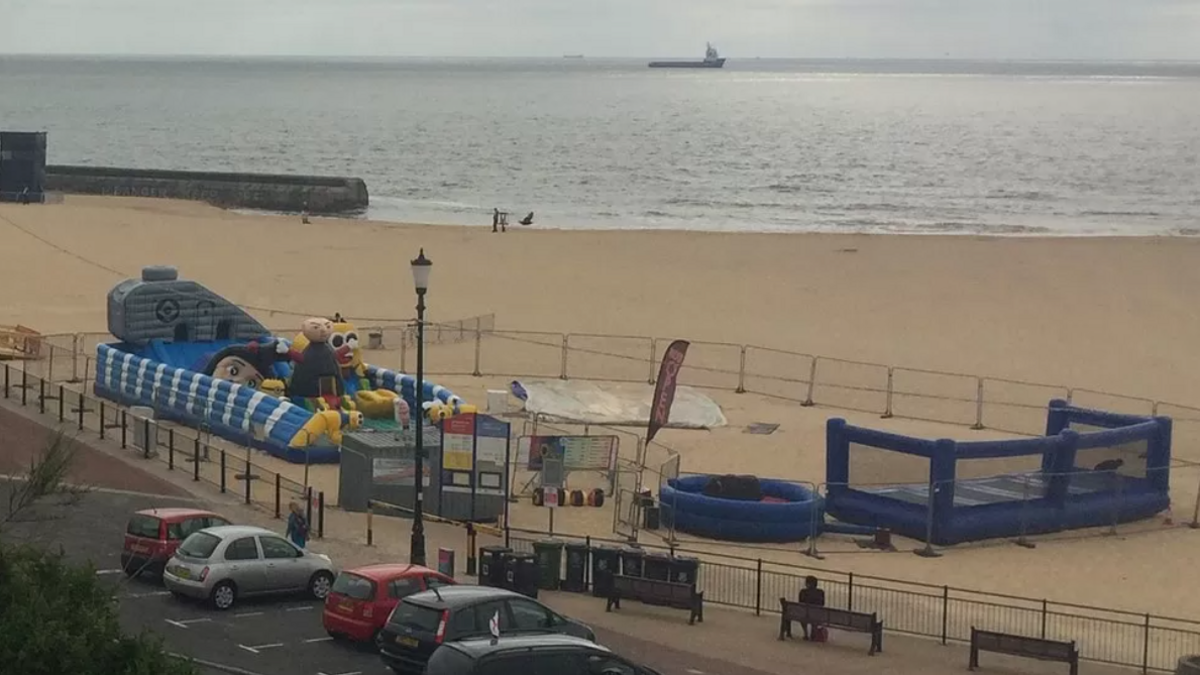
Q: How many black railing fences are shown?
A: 2